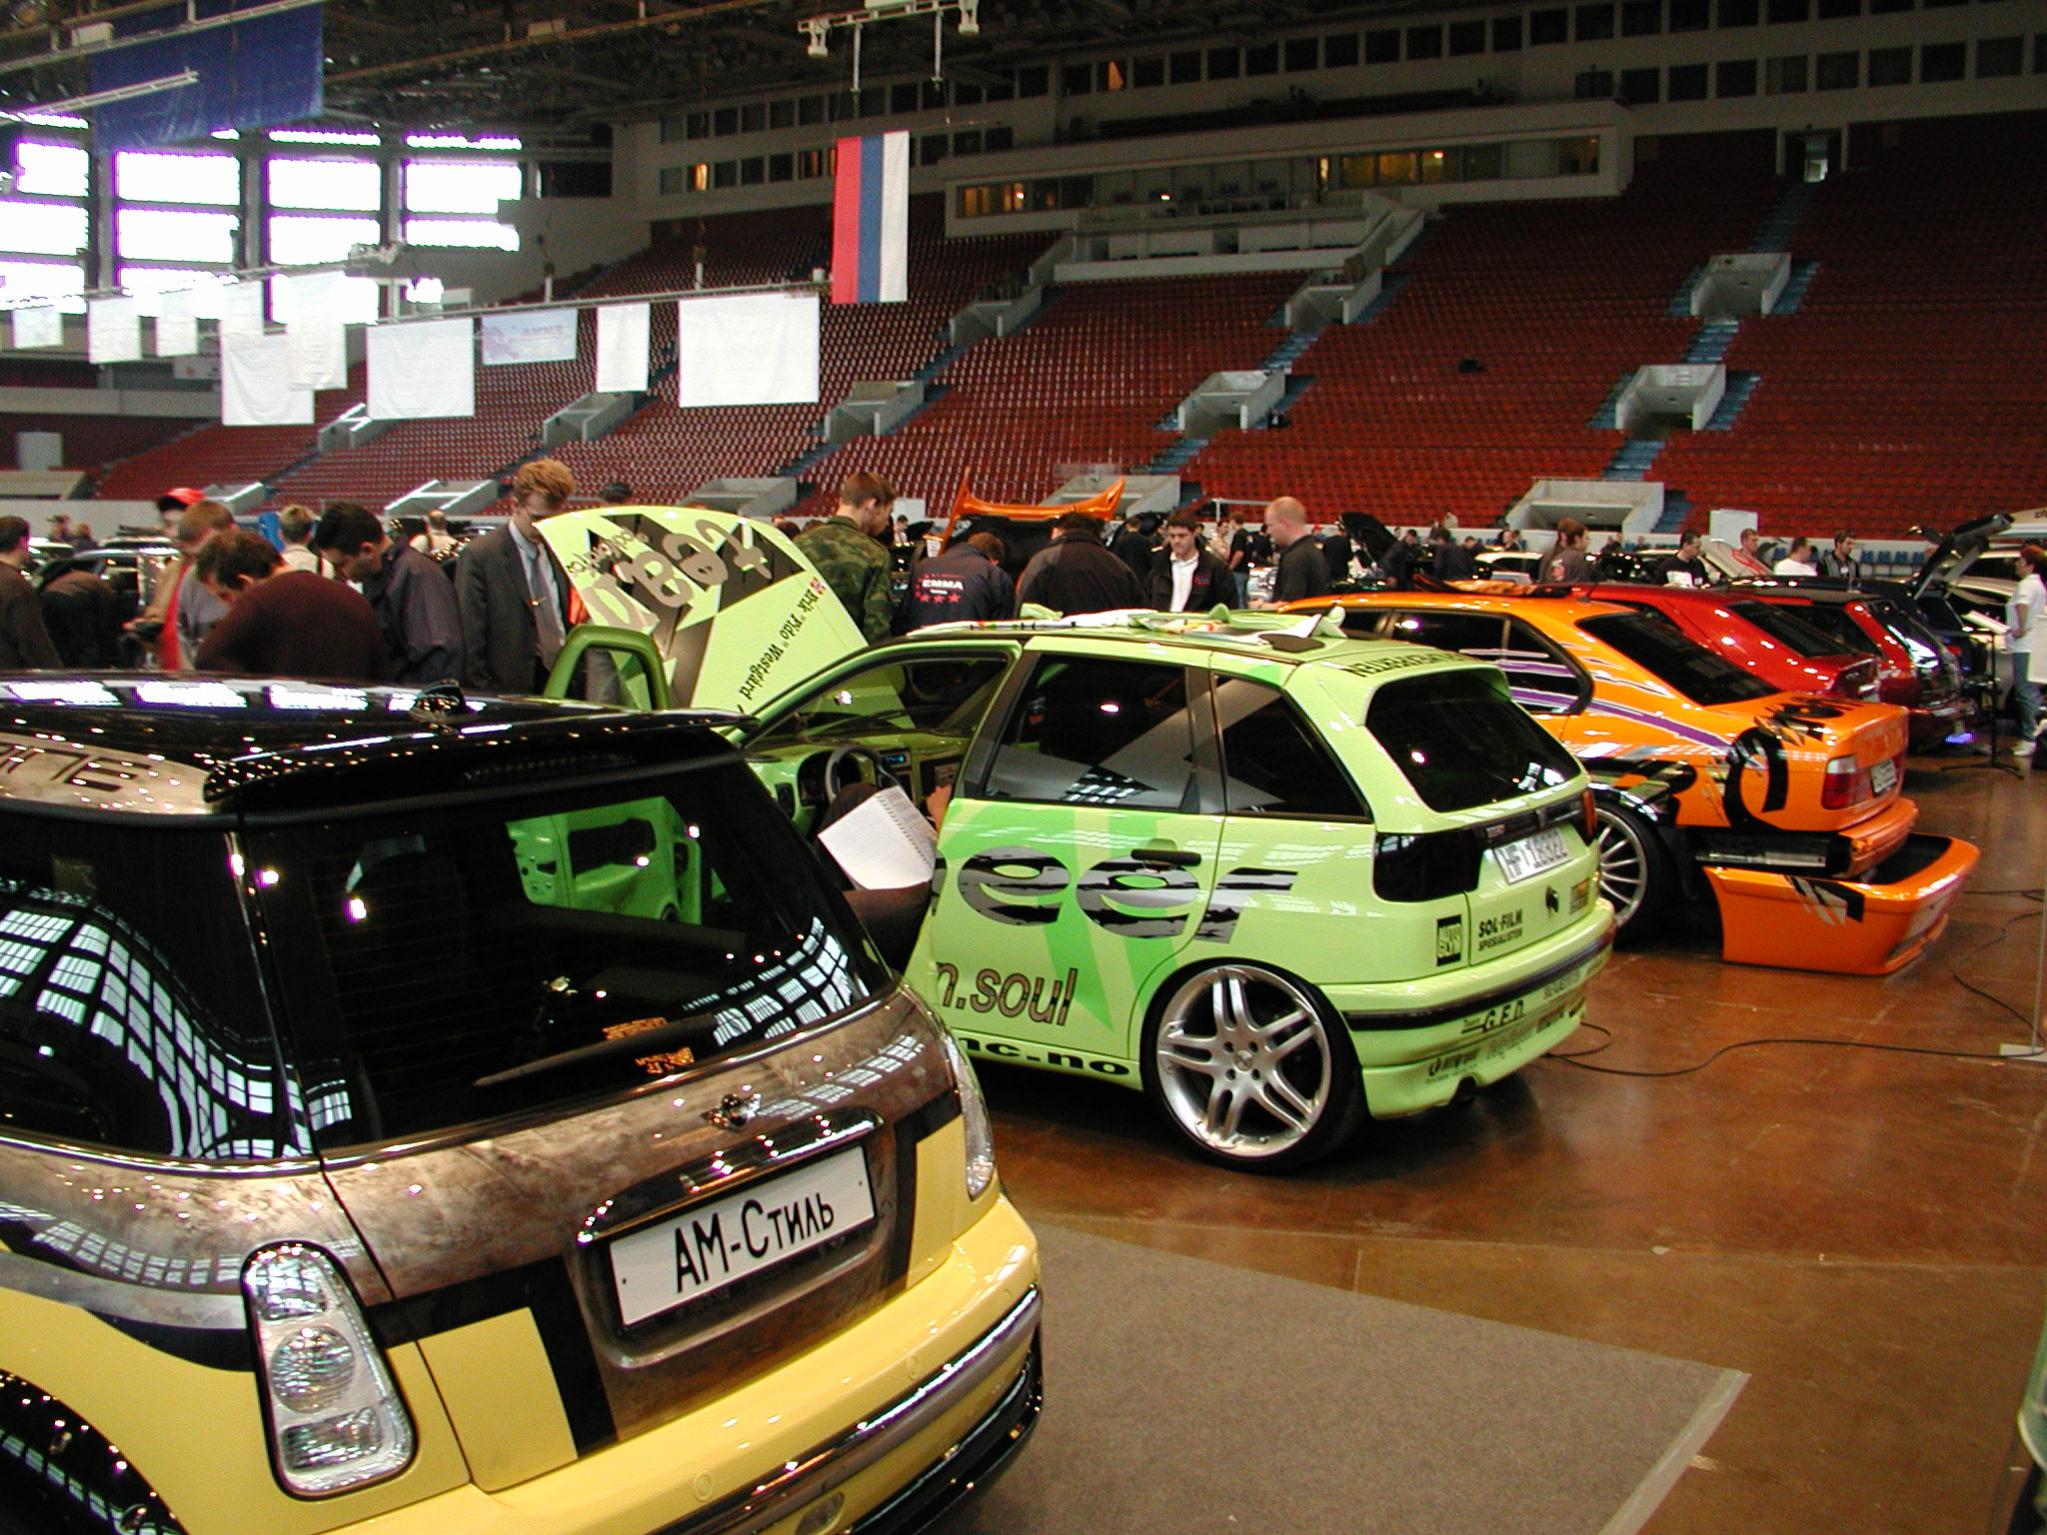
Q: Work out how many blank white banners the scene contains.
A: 9